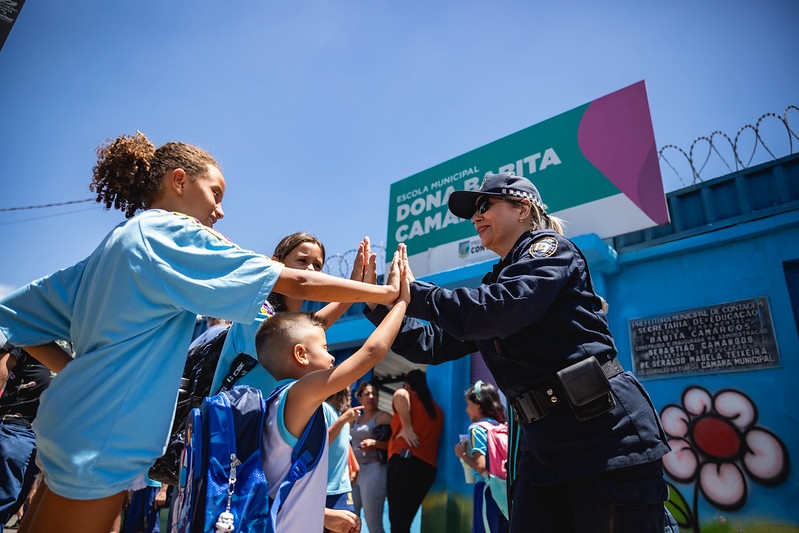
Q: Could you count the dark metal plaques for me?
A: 1